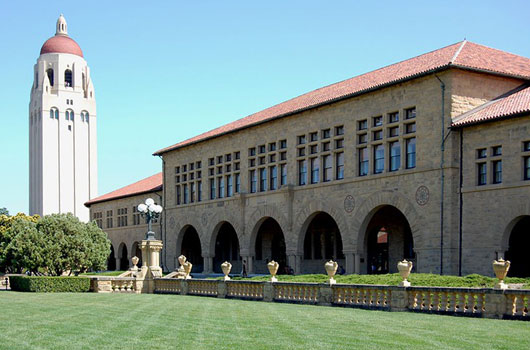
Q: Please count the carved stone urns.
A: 8